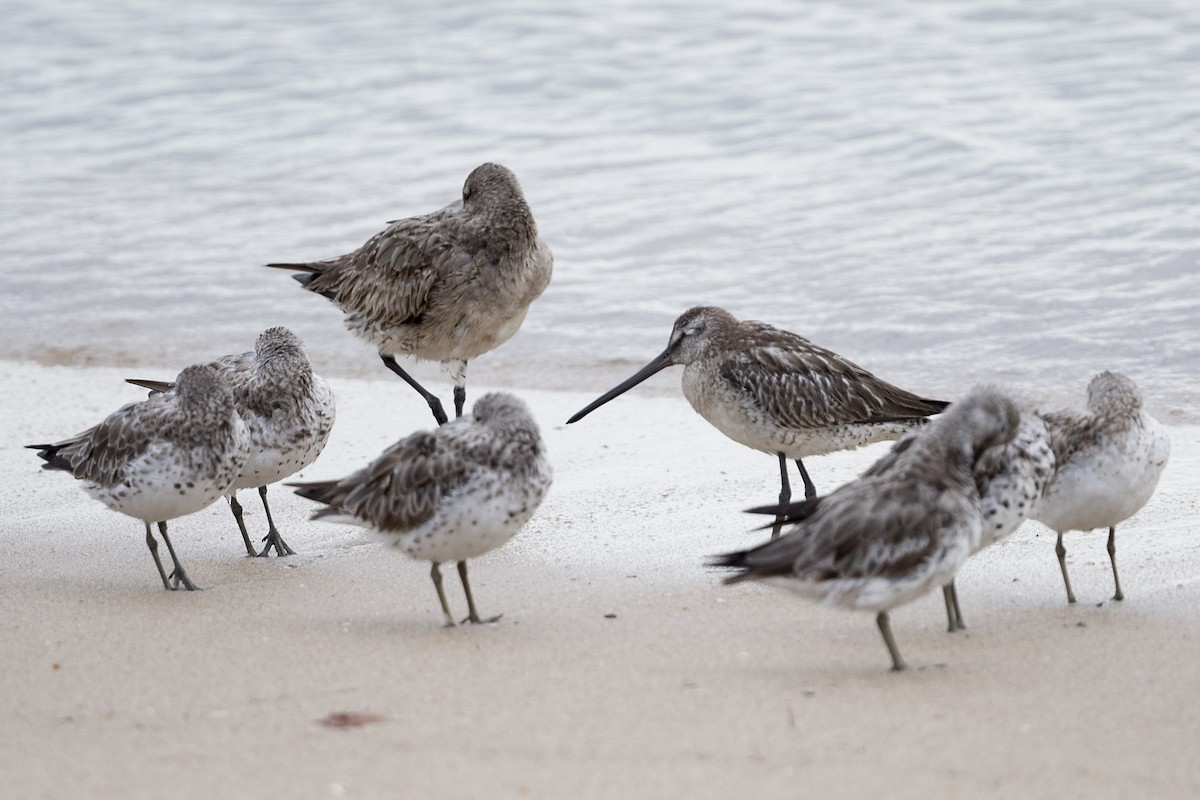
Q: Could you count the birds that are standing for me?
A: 8